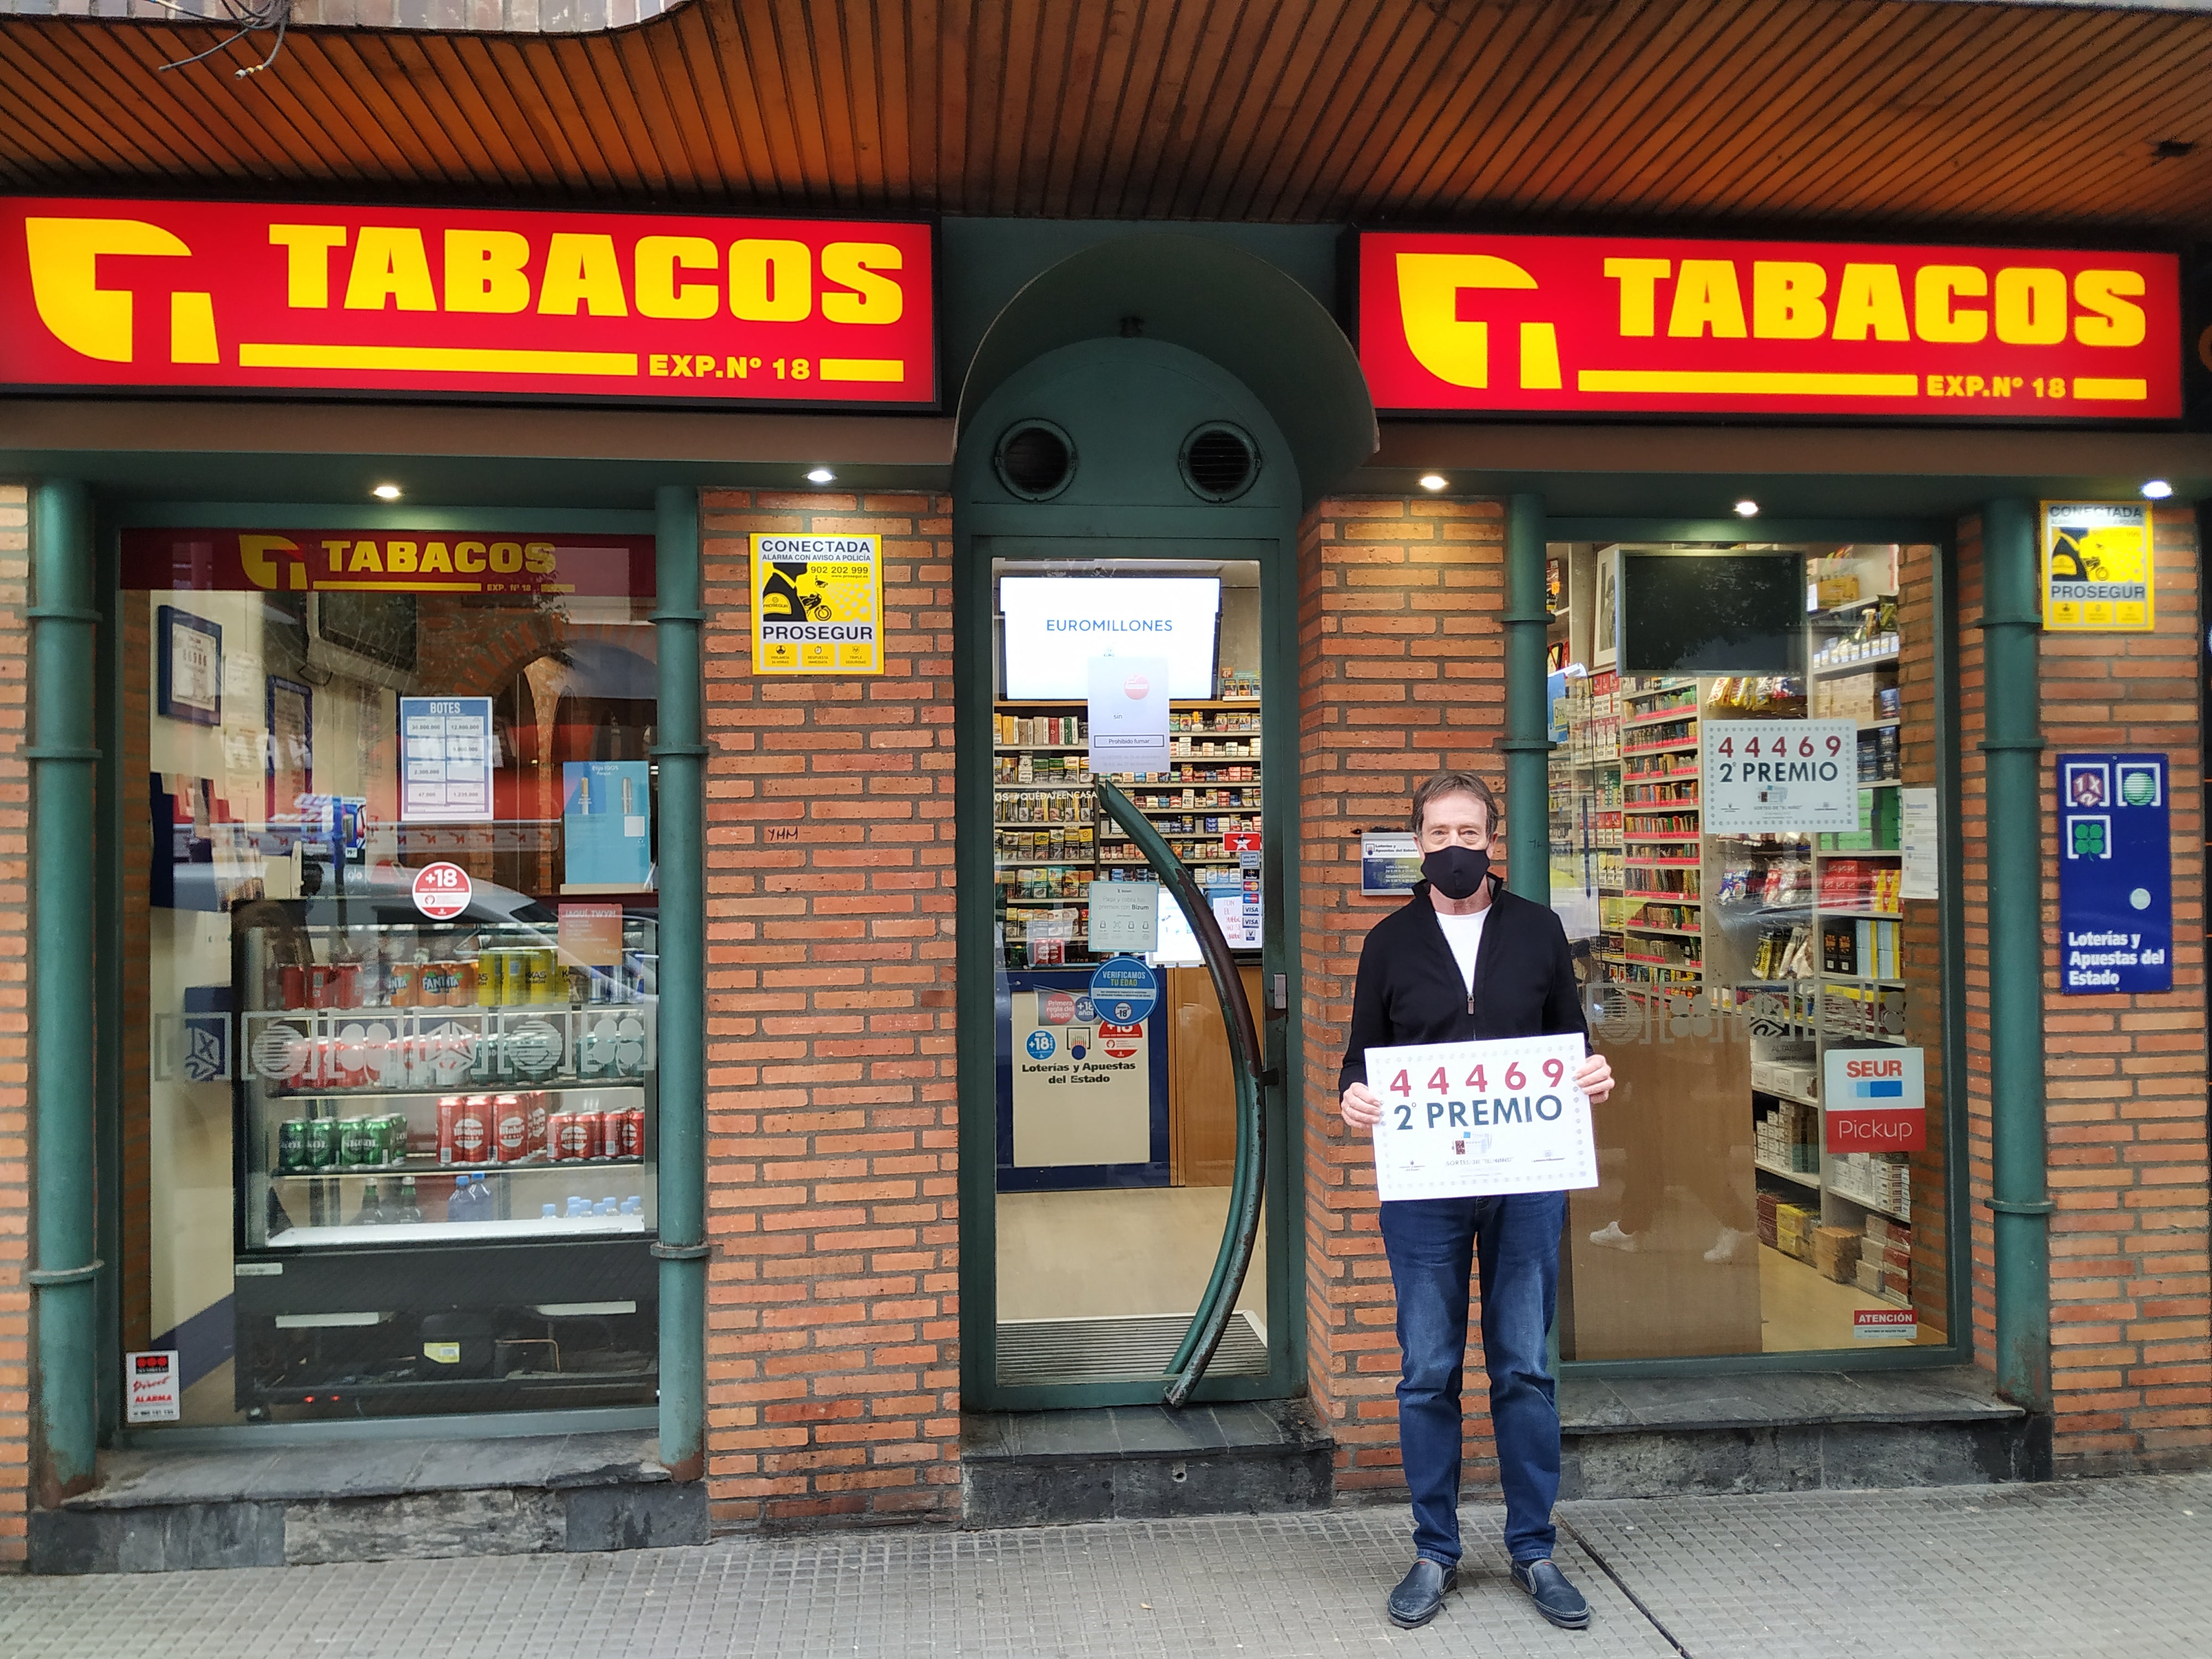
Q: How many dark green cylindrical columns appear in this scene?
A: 4